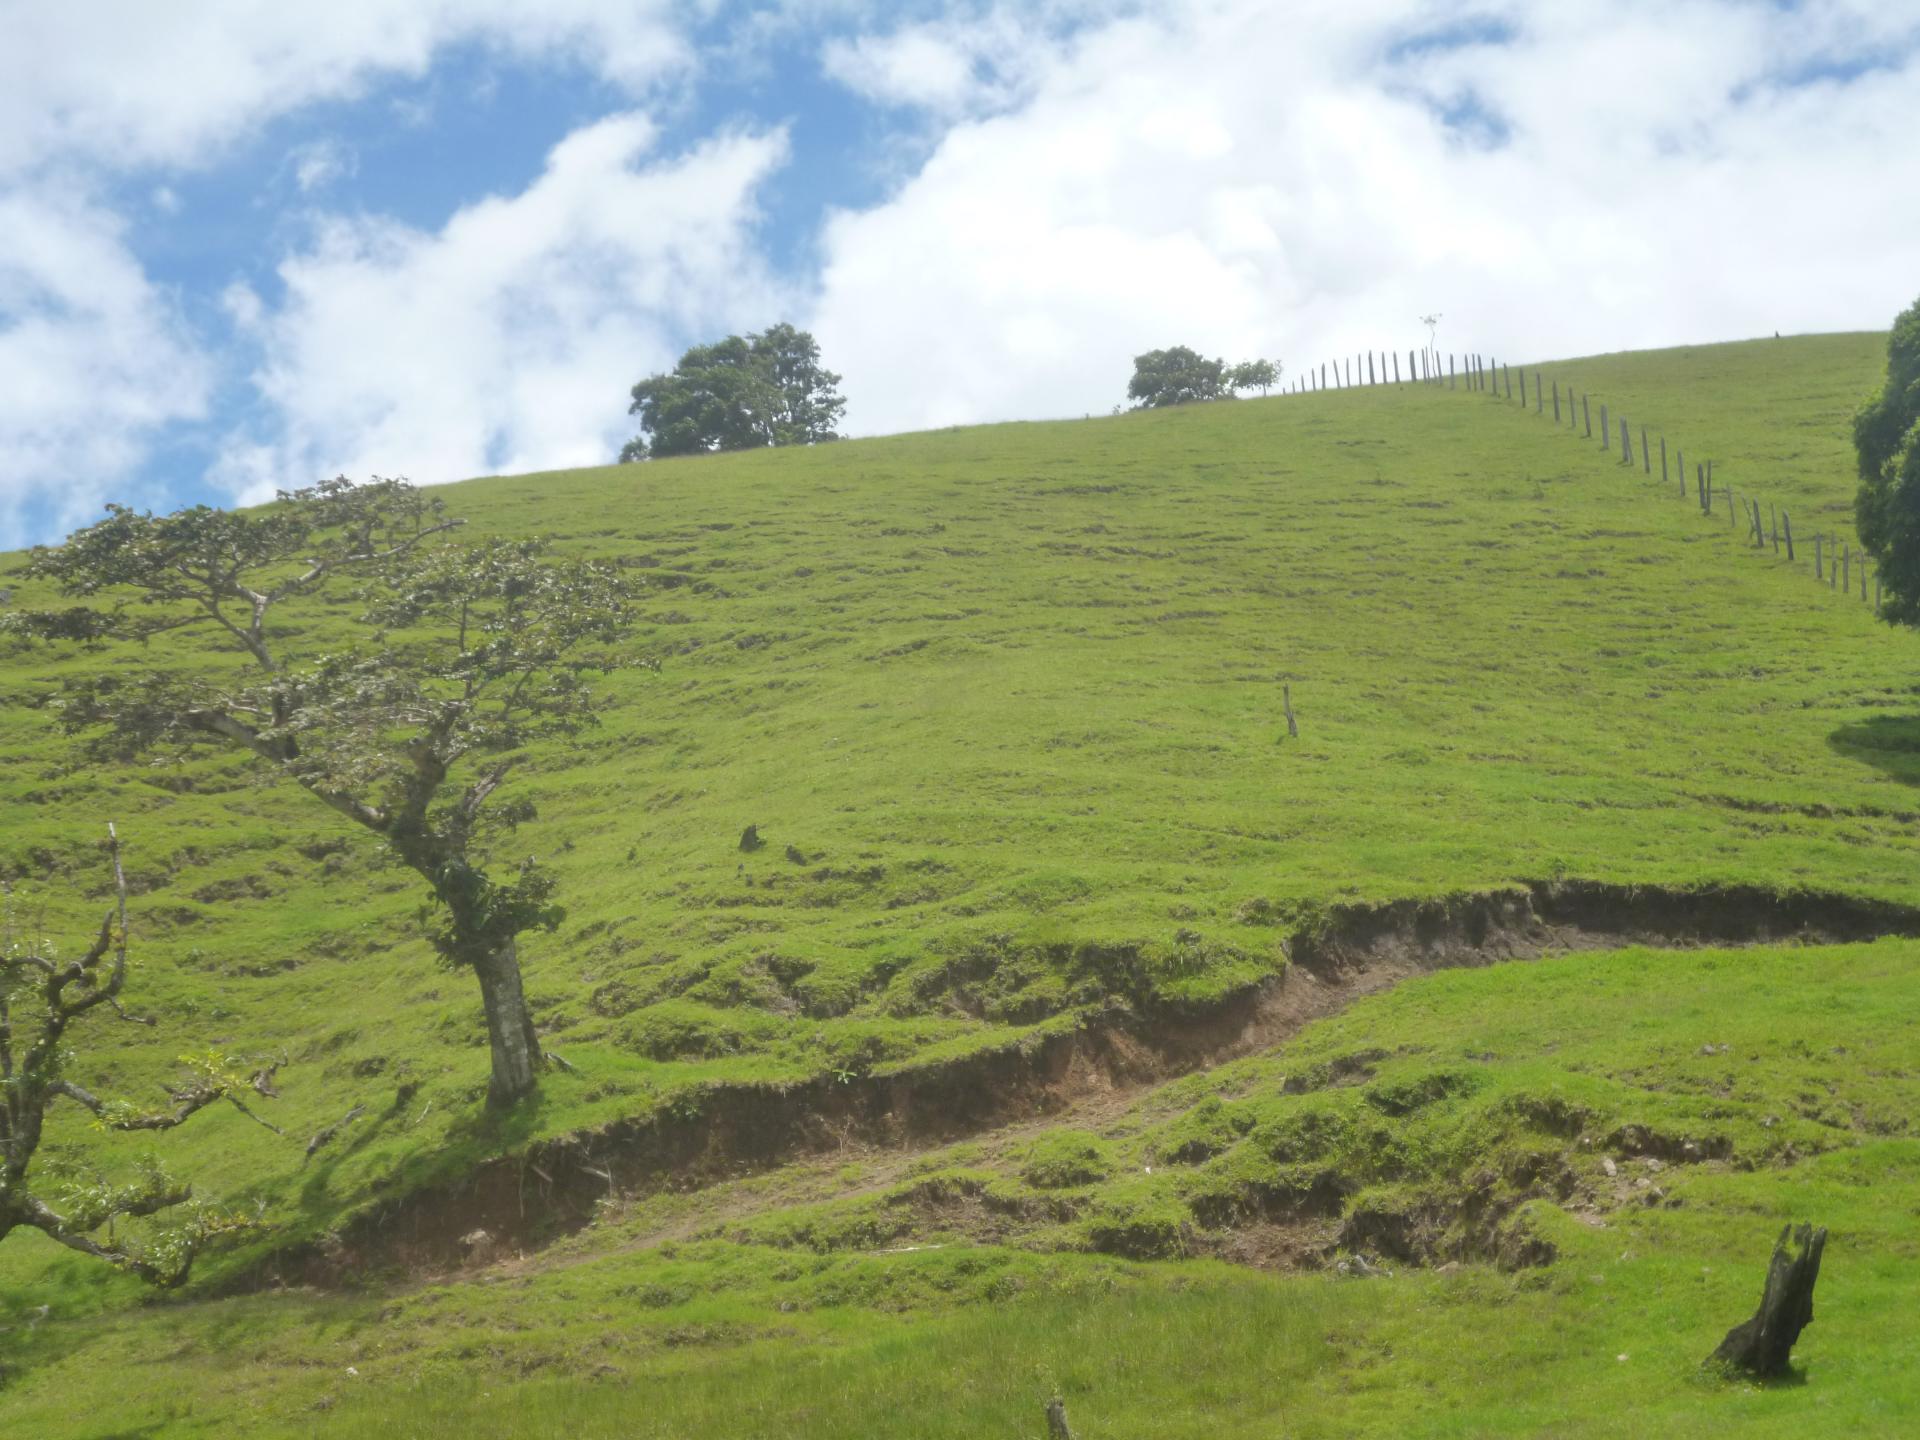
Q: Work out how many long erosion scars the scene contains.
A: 1